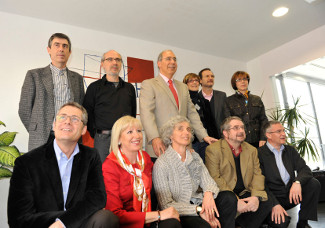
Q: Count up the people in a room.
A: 11